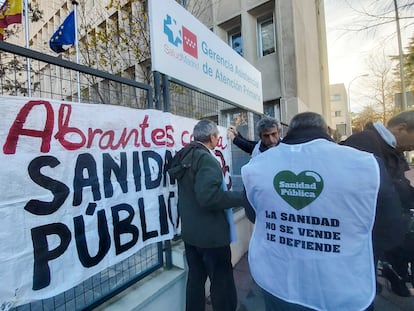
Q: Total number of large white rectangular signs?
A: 2